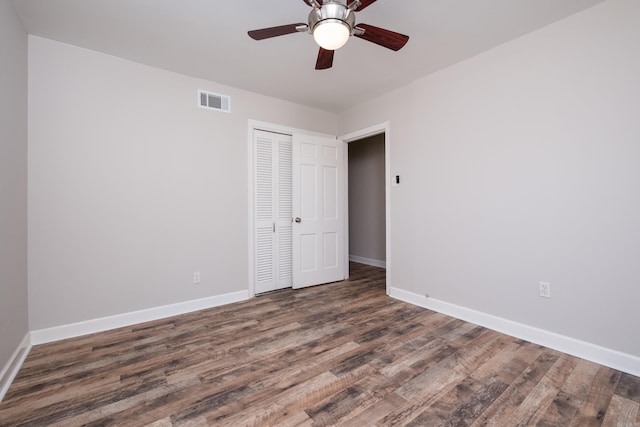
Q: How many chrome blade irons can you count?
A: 4